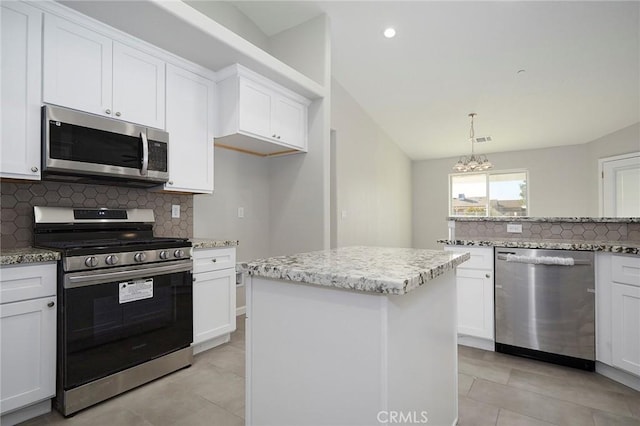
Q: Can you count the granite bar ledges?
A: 1